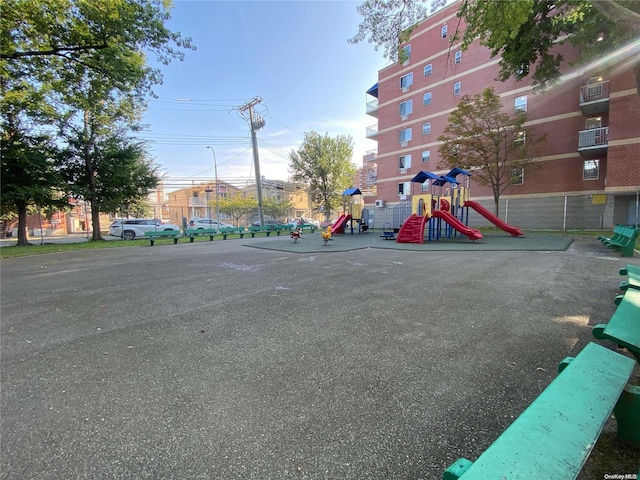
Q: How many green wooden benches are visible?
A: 11